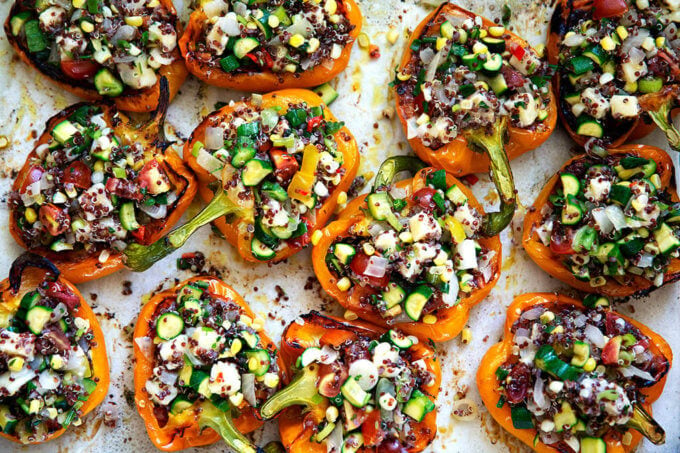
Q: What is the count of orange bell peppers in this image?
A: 12